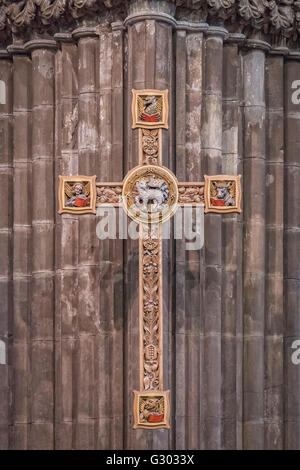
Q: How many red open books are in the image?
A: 4